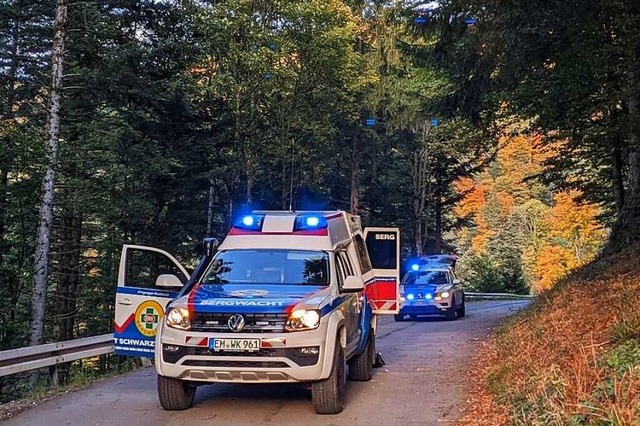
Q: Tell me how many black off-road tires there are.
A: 3